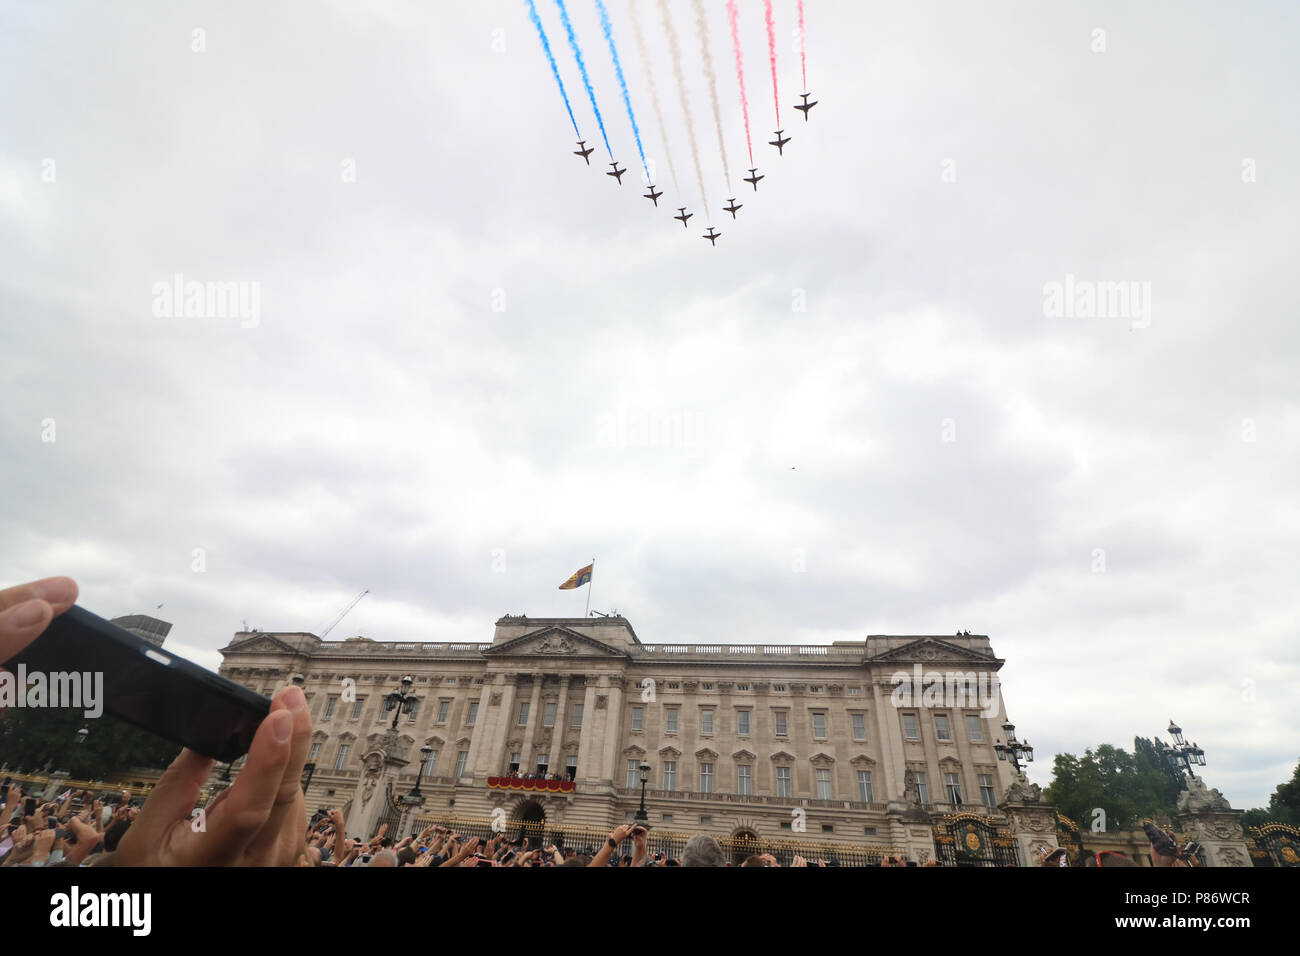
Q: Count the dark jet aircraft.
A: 9